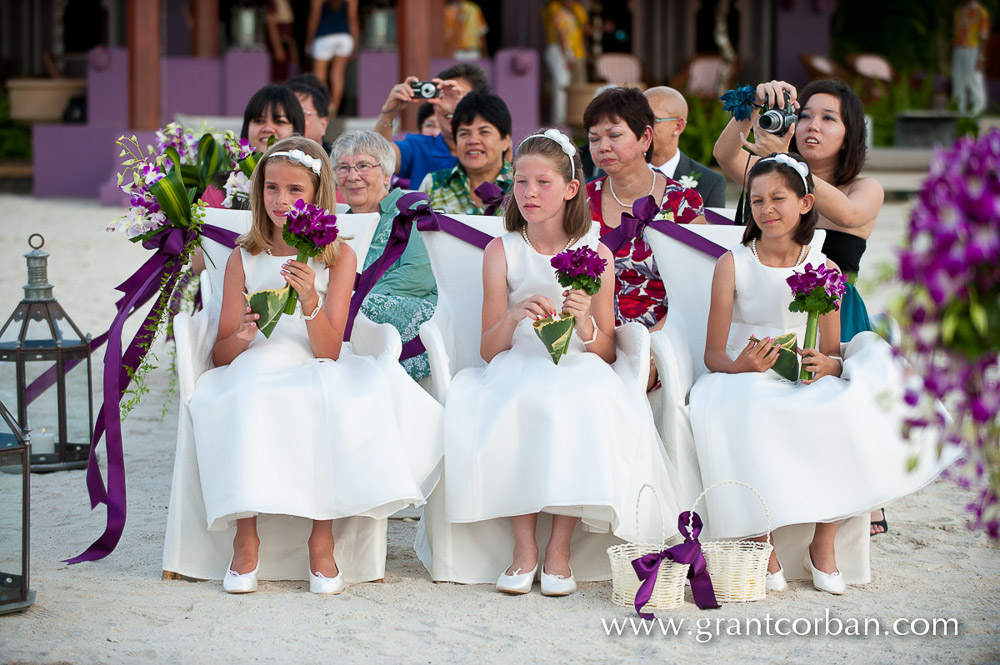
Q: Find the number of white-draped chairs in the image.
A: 3